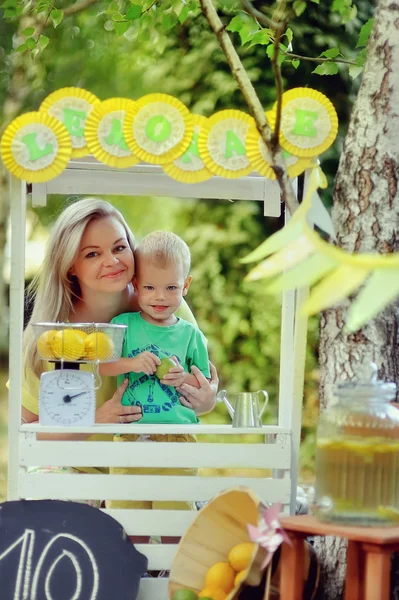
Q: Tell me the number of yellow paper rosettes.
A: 8